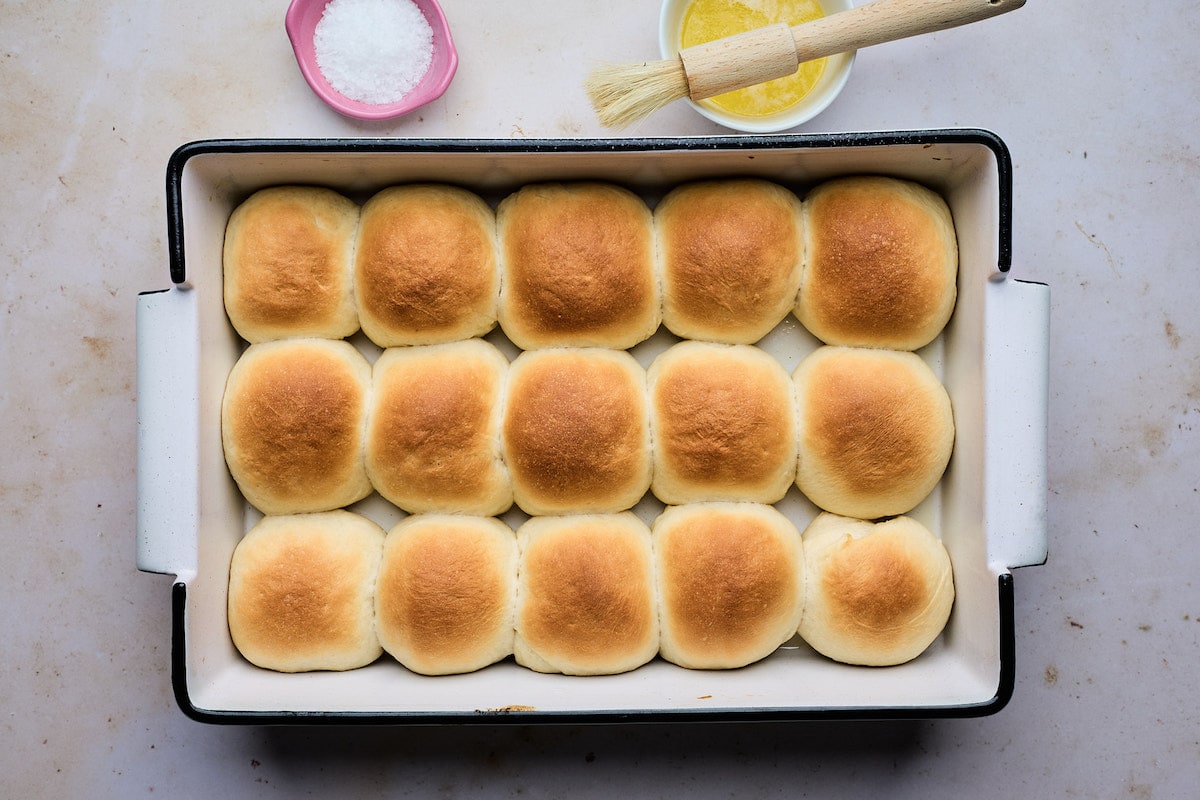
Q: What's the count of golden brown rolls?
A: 15